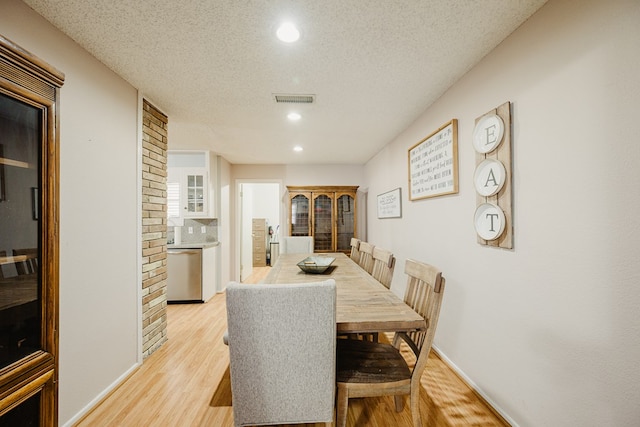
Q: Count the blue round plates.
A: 0